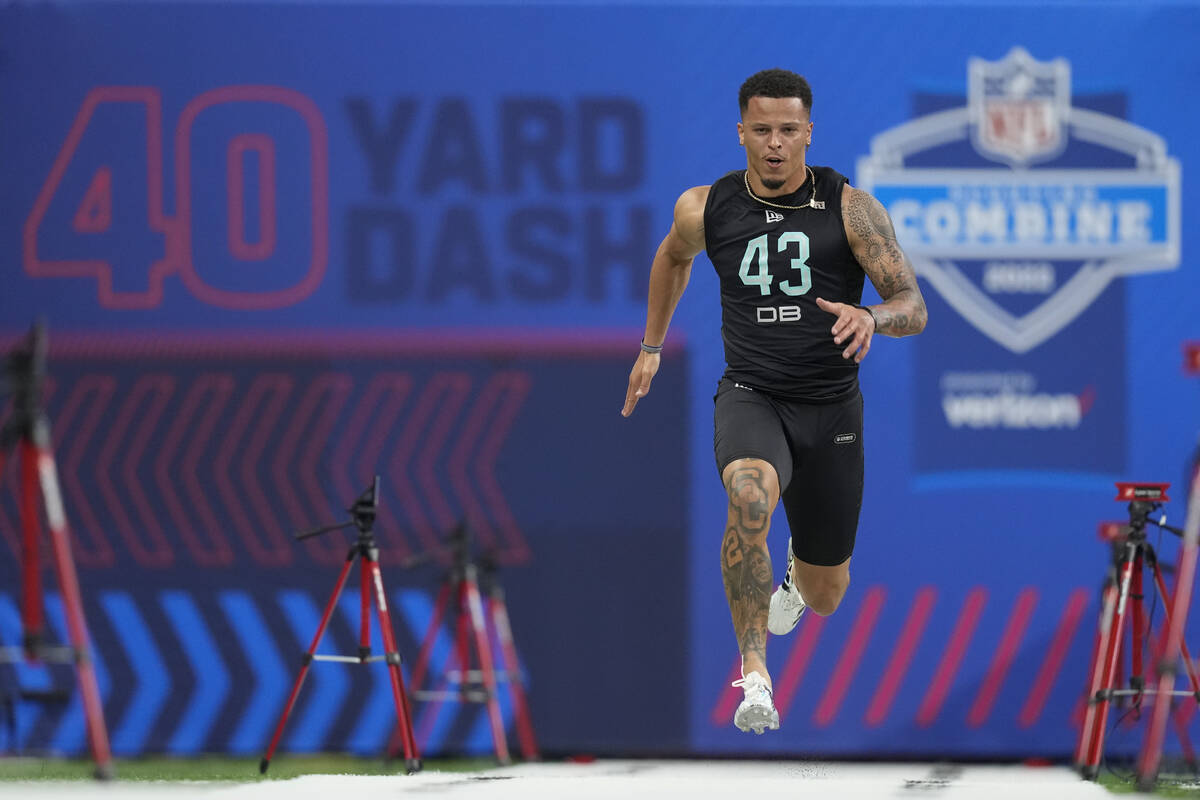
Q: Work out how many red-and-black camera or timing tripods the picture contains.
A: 7